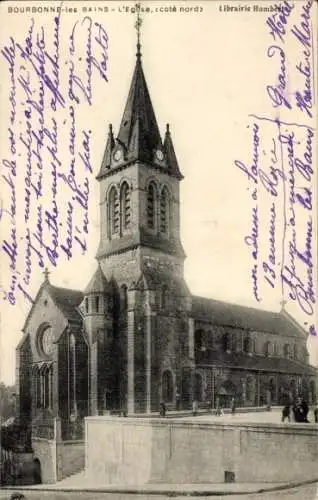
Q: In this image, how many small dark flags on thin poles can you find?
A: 0